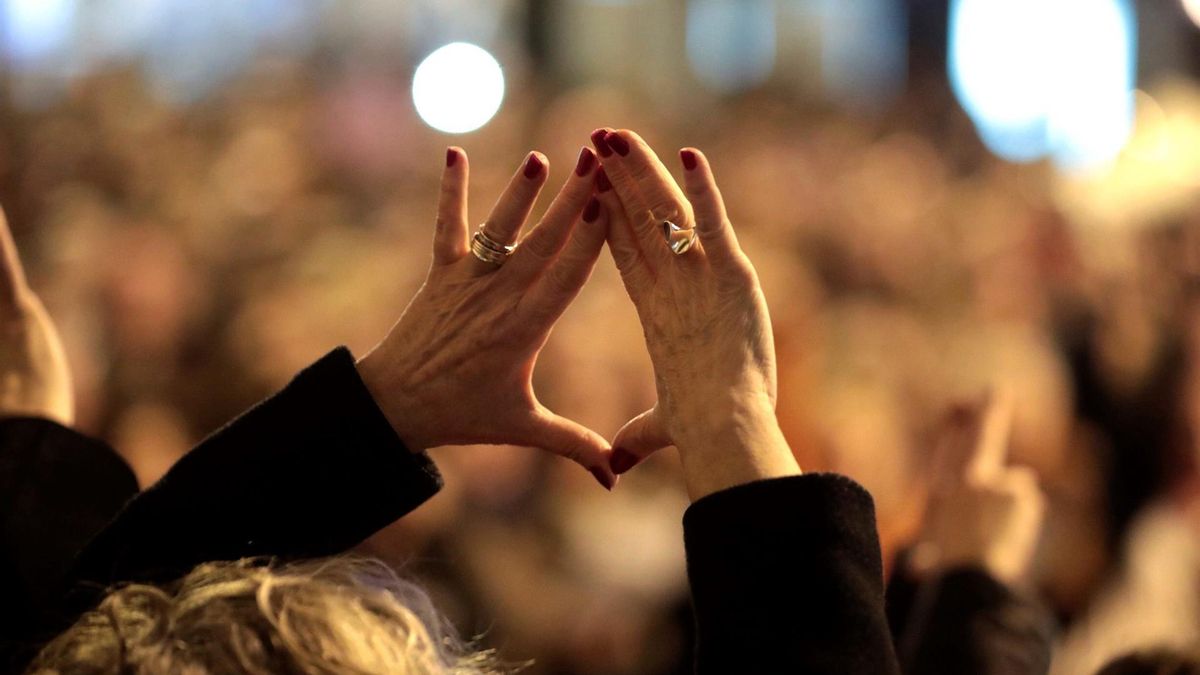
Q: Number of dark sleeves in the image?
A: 4